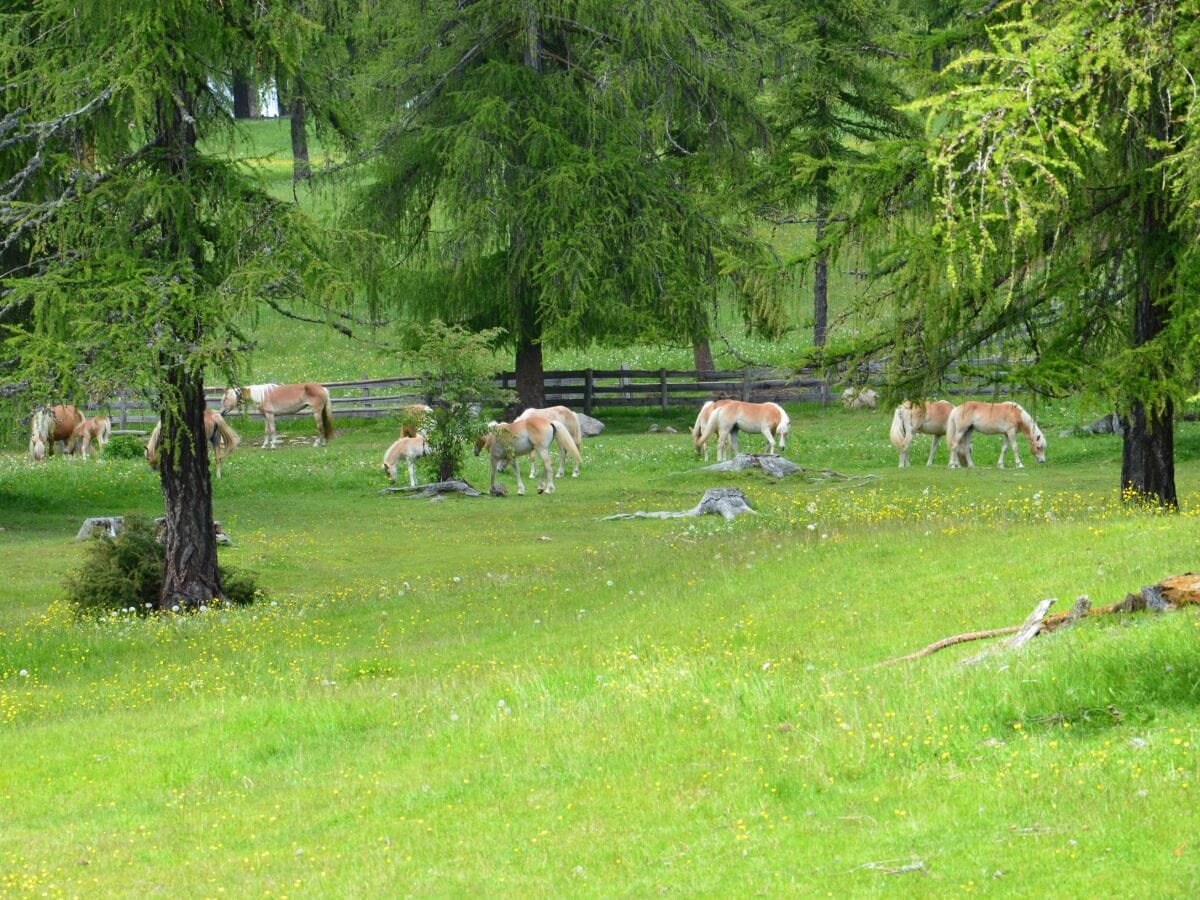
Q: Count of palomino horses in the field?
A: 12